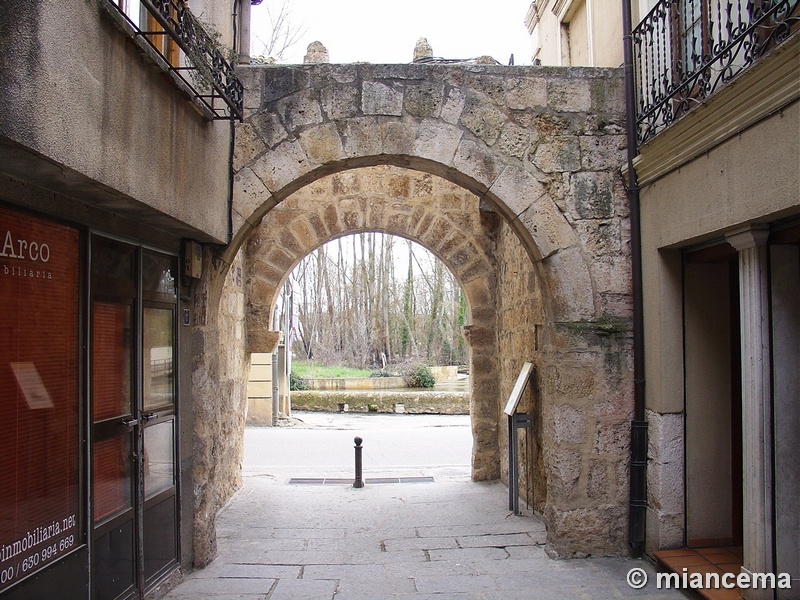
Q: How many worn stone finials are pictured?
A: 2